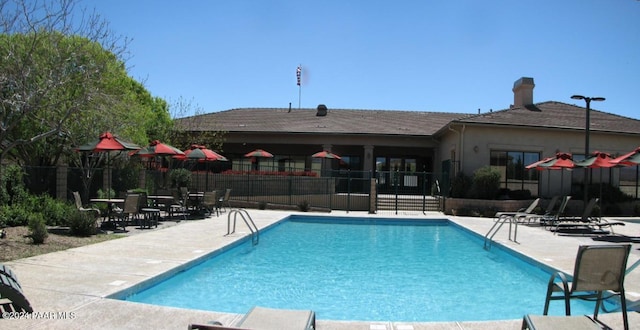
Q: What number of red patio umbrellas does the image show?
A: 8